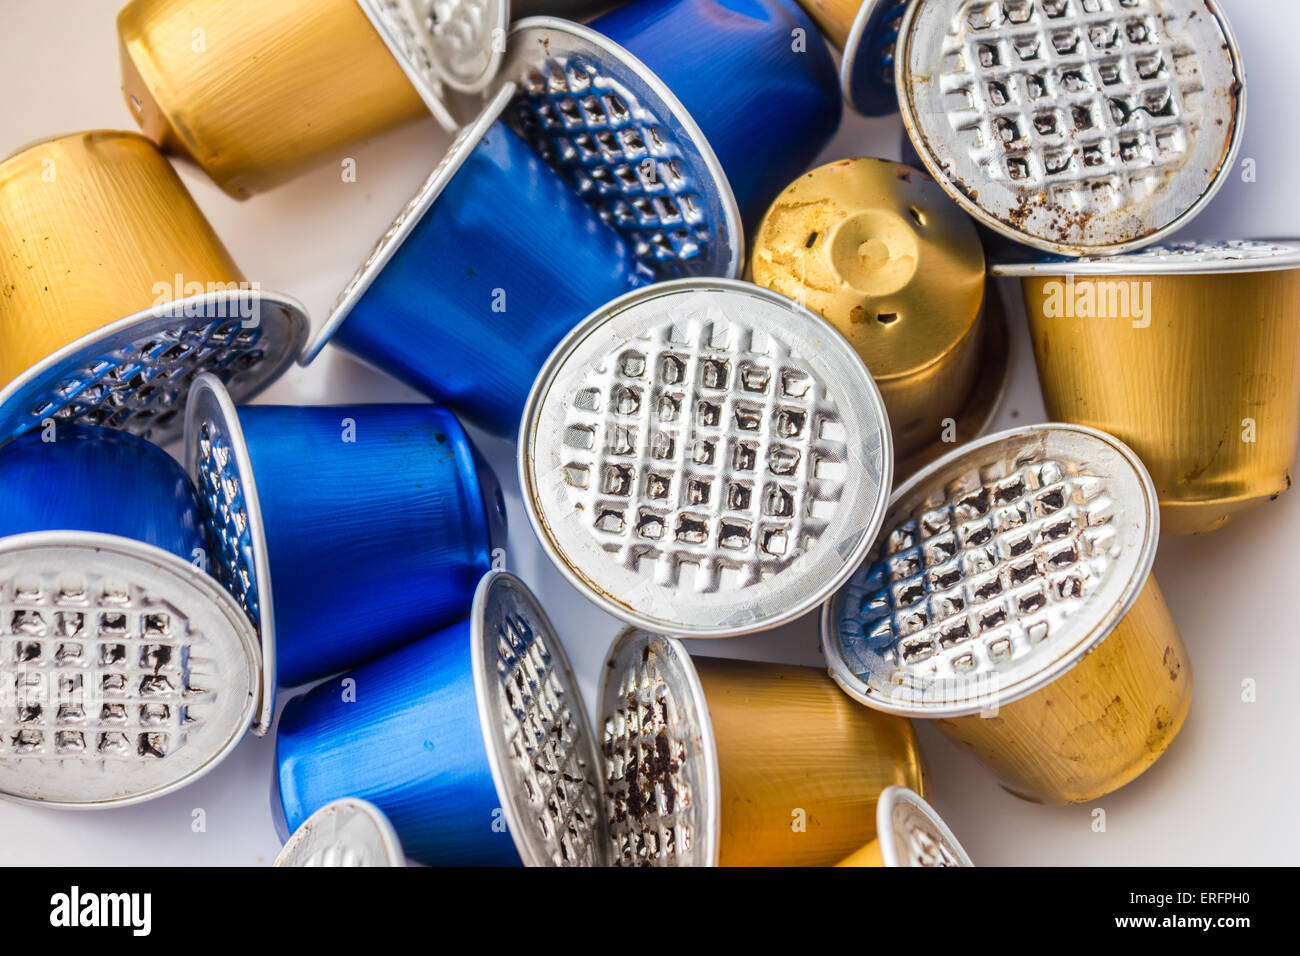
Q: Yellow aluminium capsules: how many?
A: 8